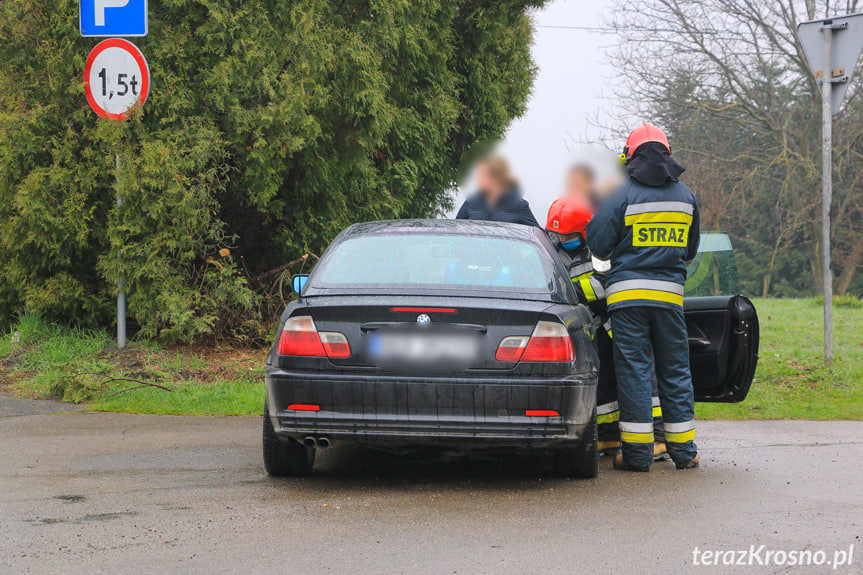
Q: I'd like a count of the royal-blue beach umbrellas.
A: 0